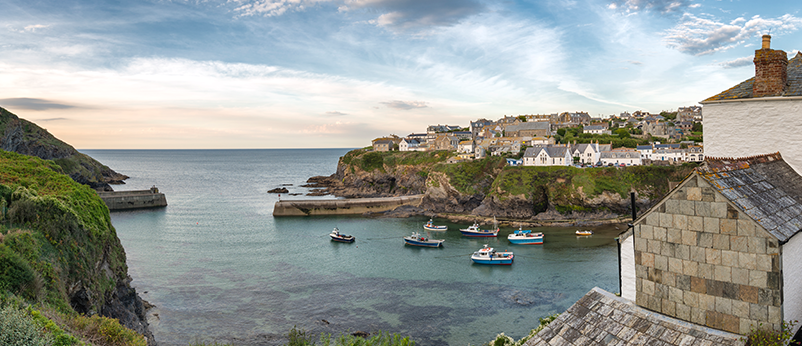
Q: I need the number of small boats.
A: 7